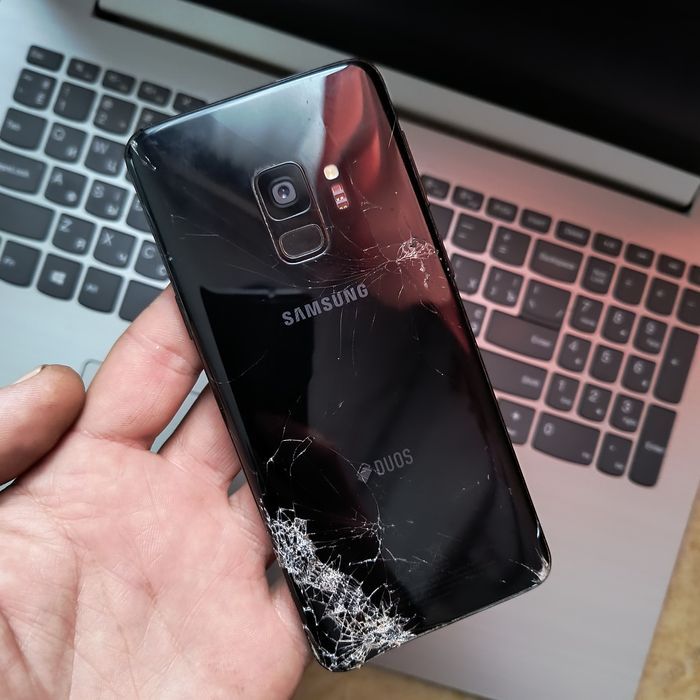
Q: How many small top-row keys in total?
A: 14